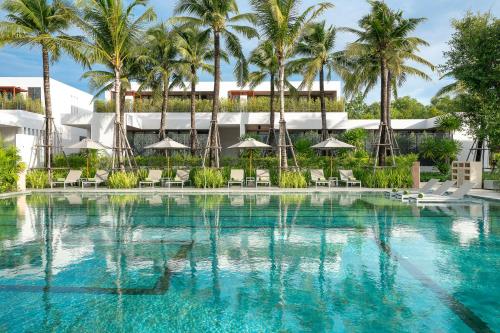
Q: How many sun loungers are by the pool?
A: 11